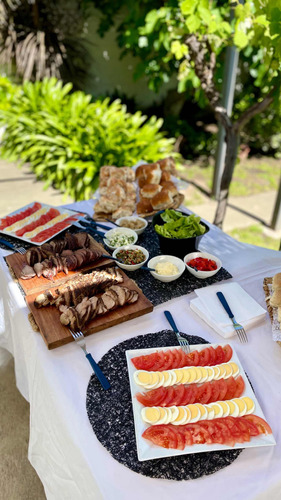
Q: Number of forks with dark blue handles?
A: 6